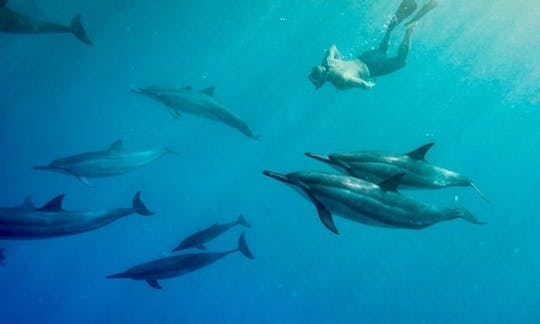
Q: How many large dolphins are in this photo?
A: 7